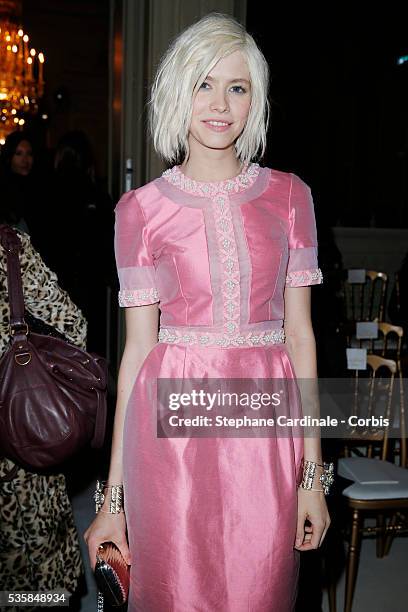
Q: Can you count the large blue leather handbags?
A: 0